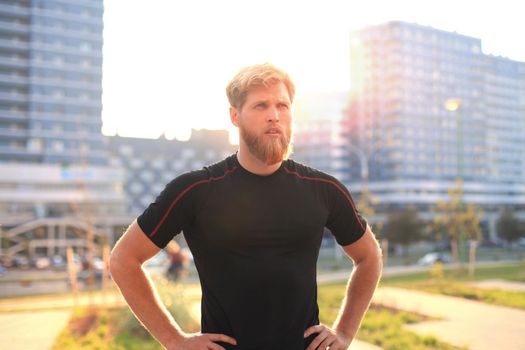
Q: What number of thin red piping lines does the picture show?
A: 2